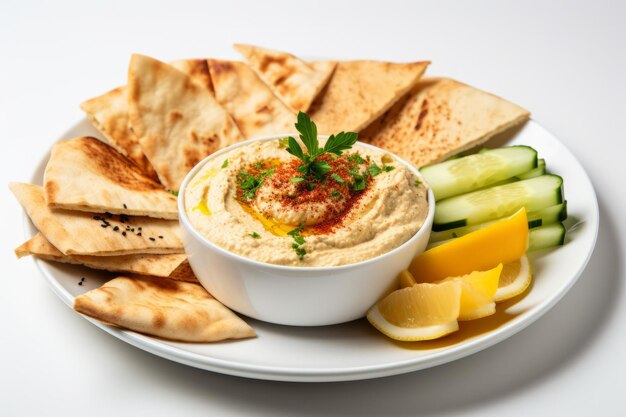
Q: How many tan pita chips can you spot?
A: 11